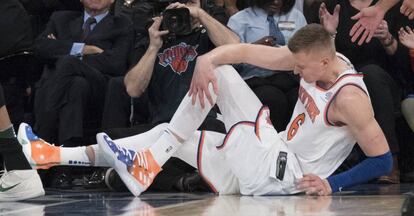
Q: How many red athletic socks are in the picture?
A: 0